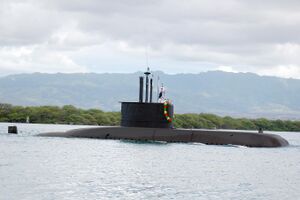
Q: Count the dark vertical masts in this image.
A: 3